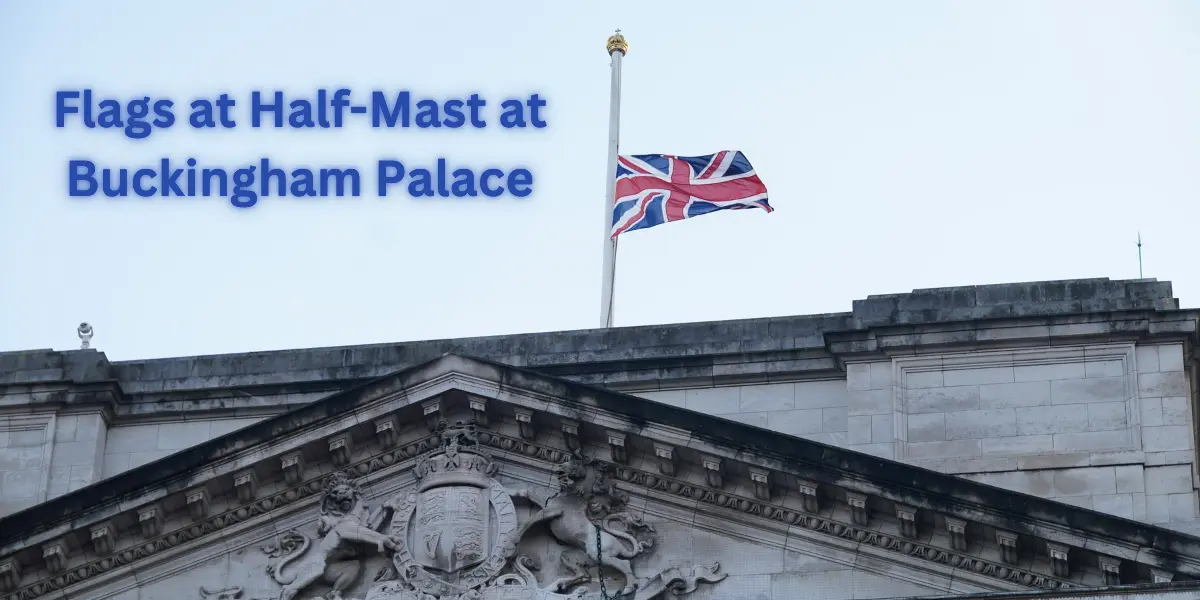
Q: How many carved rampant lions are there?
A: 1